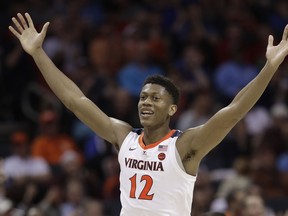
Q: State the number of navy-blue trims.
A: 2